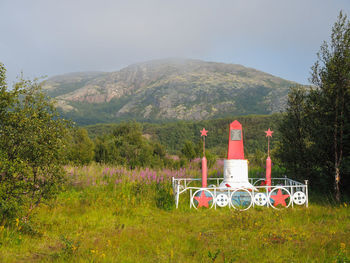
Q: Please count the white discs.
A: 3